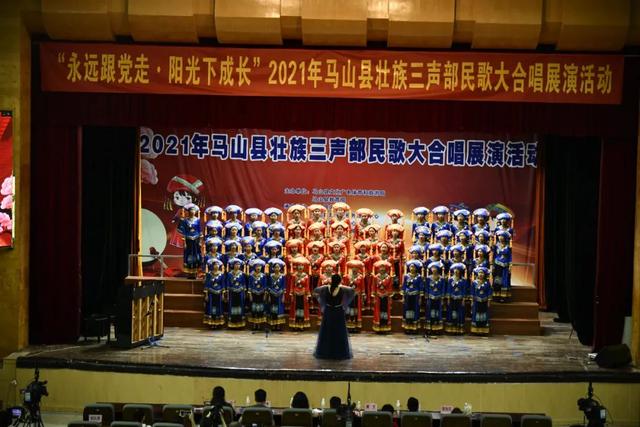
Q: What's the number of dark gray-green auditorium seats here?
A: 15